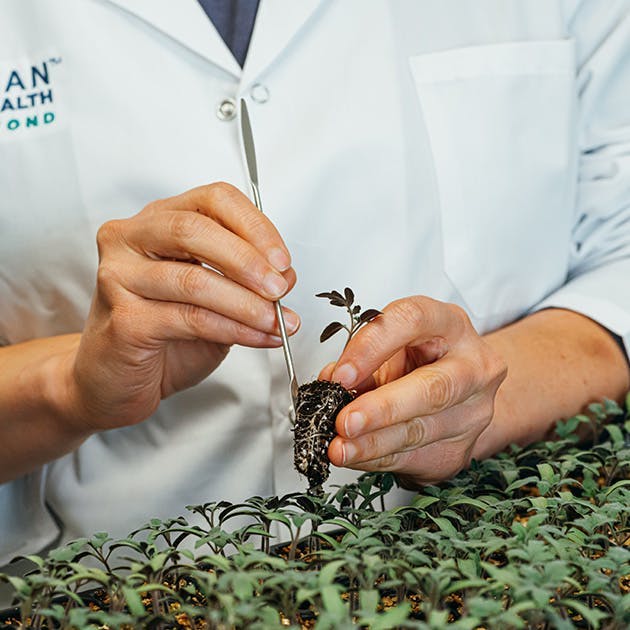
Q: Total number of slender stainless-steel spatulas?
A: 1